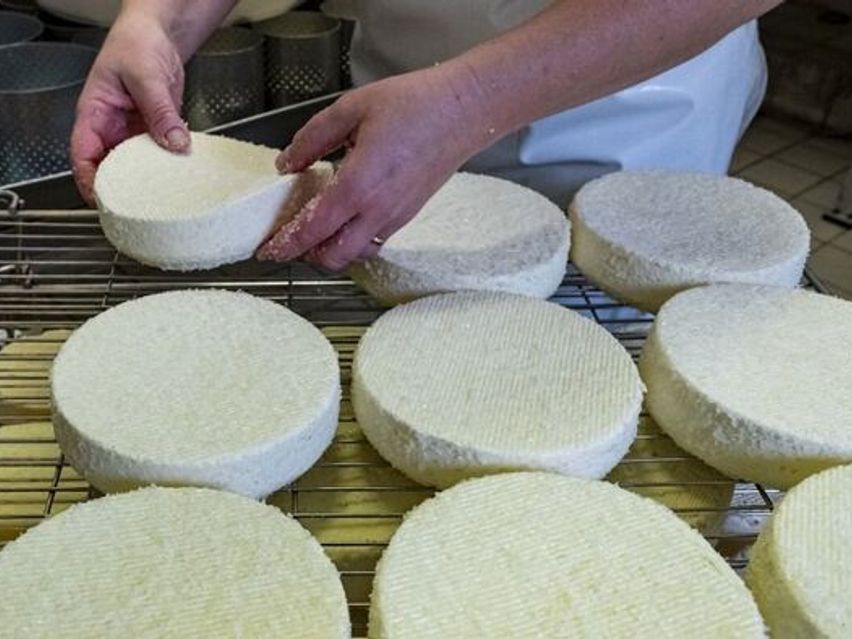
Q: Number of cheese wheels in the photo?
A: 9